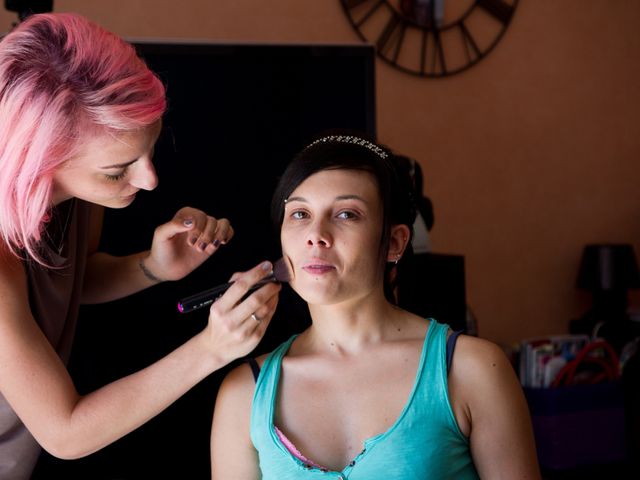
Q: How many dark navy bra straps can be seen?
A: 2